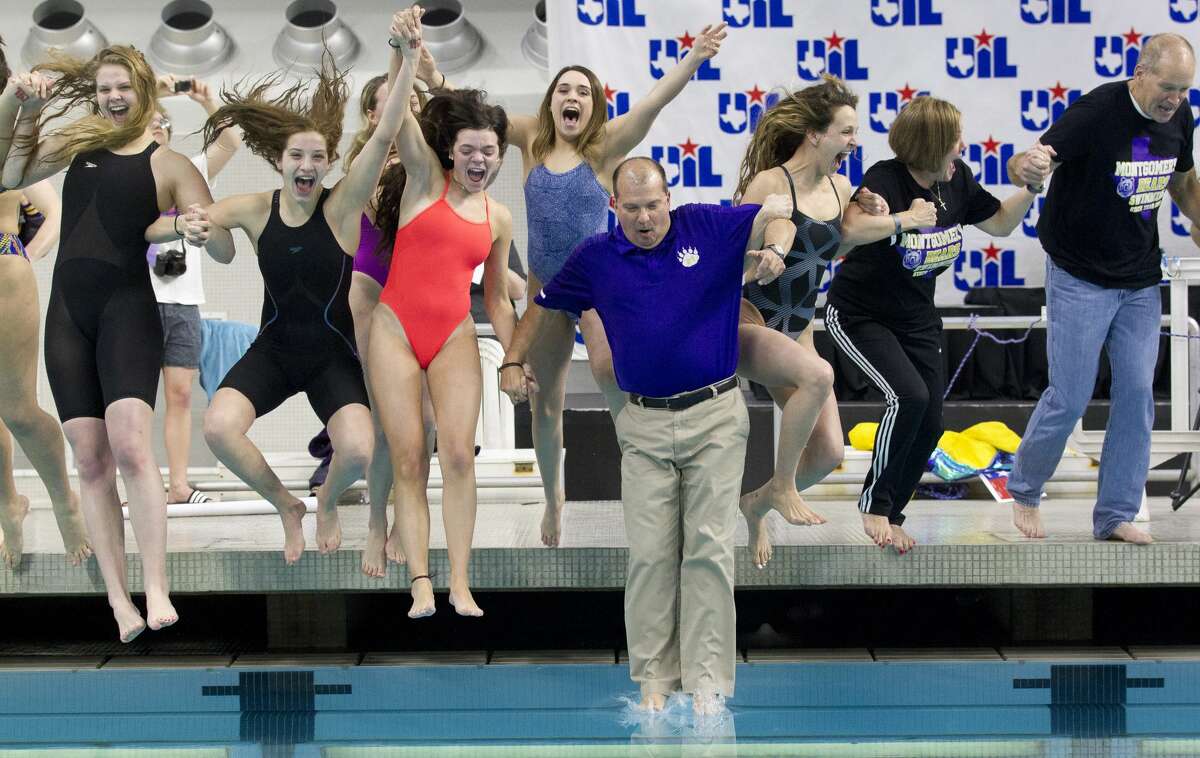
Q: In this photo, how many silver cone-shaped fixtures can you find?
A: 5